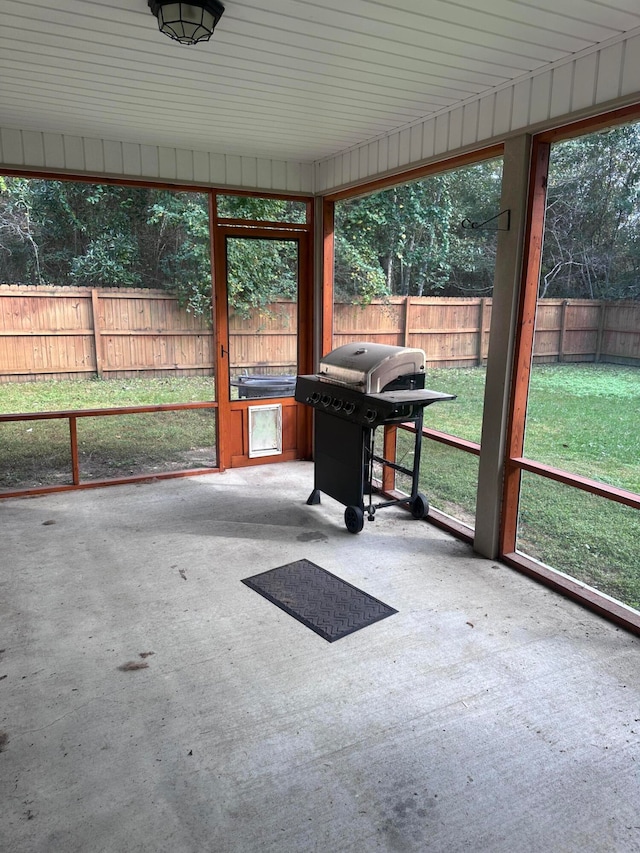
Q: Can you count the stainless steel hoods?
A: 1